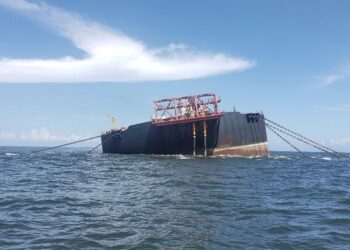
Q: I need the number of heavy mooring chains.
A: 5